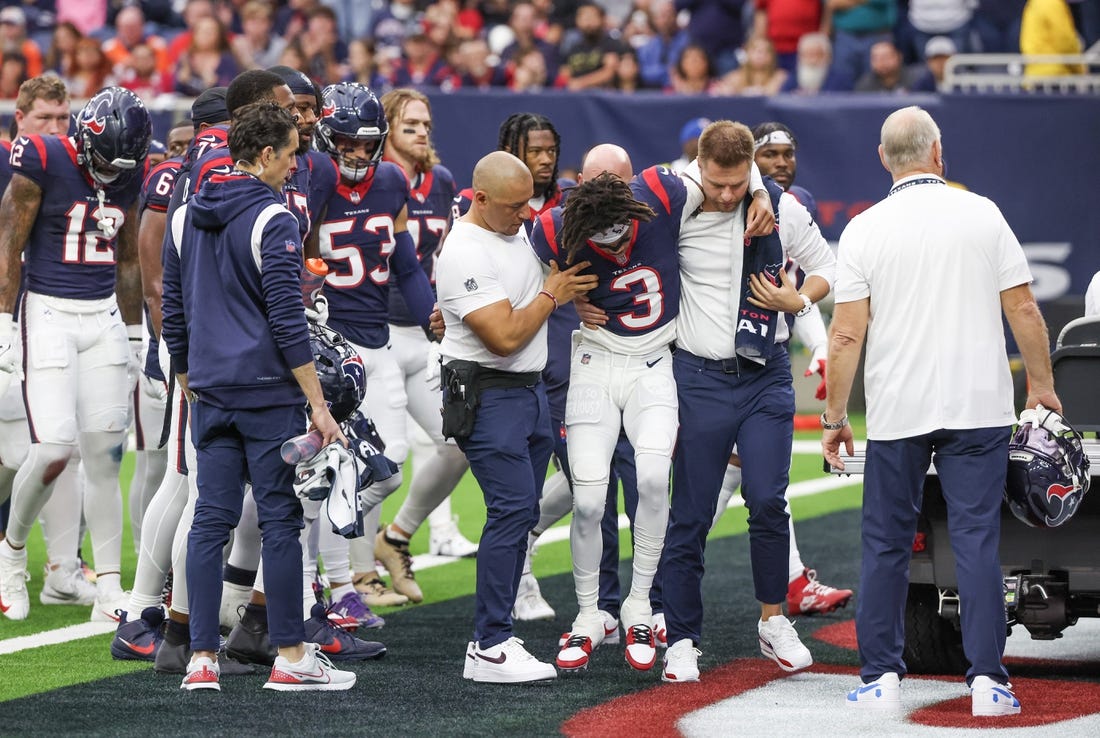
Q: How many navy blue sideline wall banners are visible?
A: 1